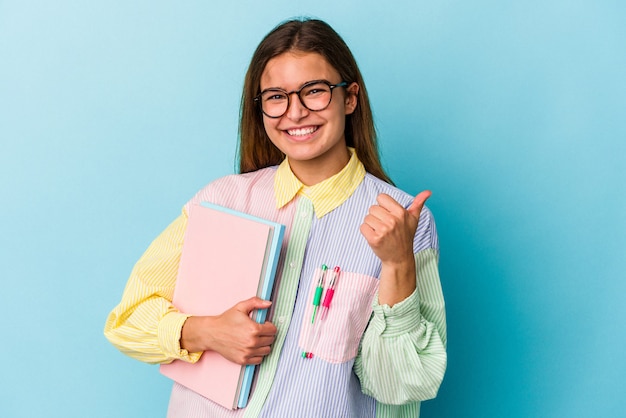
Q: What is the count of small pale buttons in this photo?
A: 4